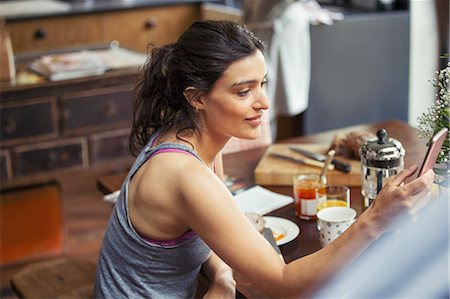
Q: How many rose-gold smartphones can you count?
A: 1